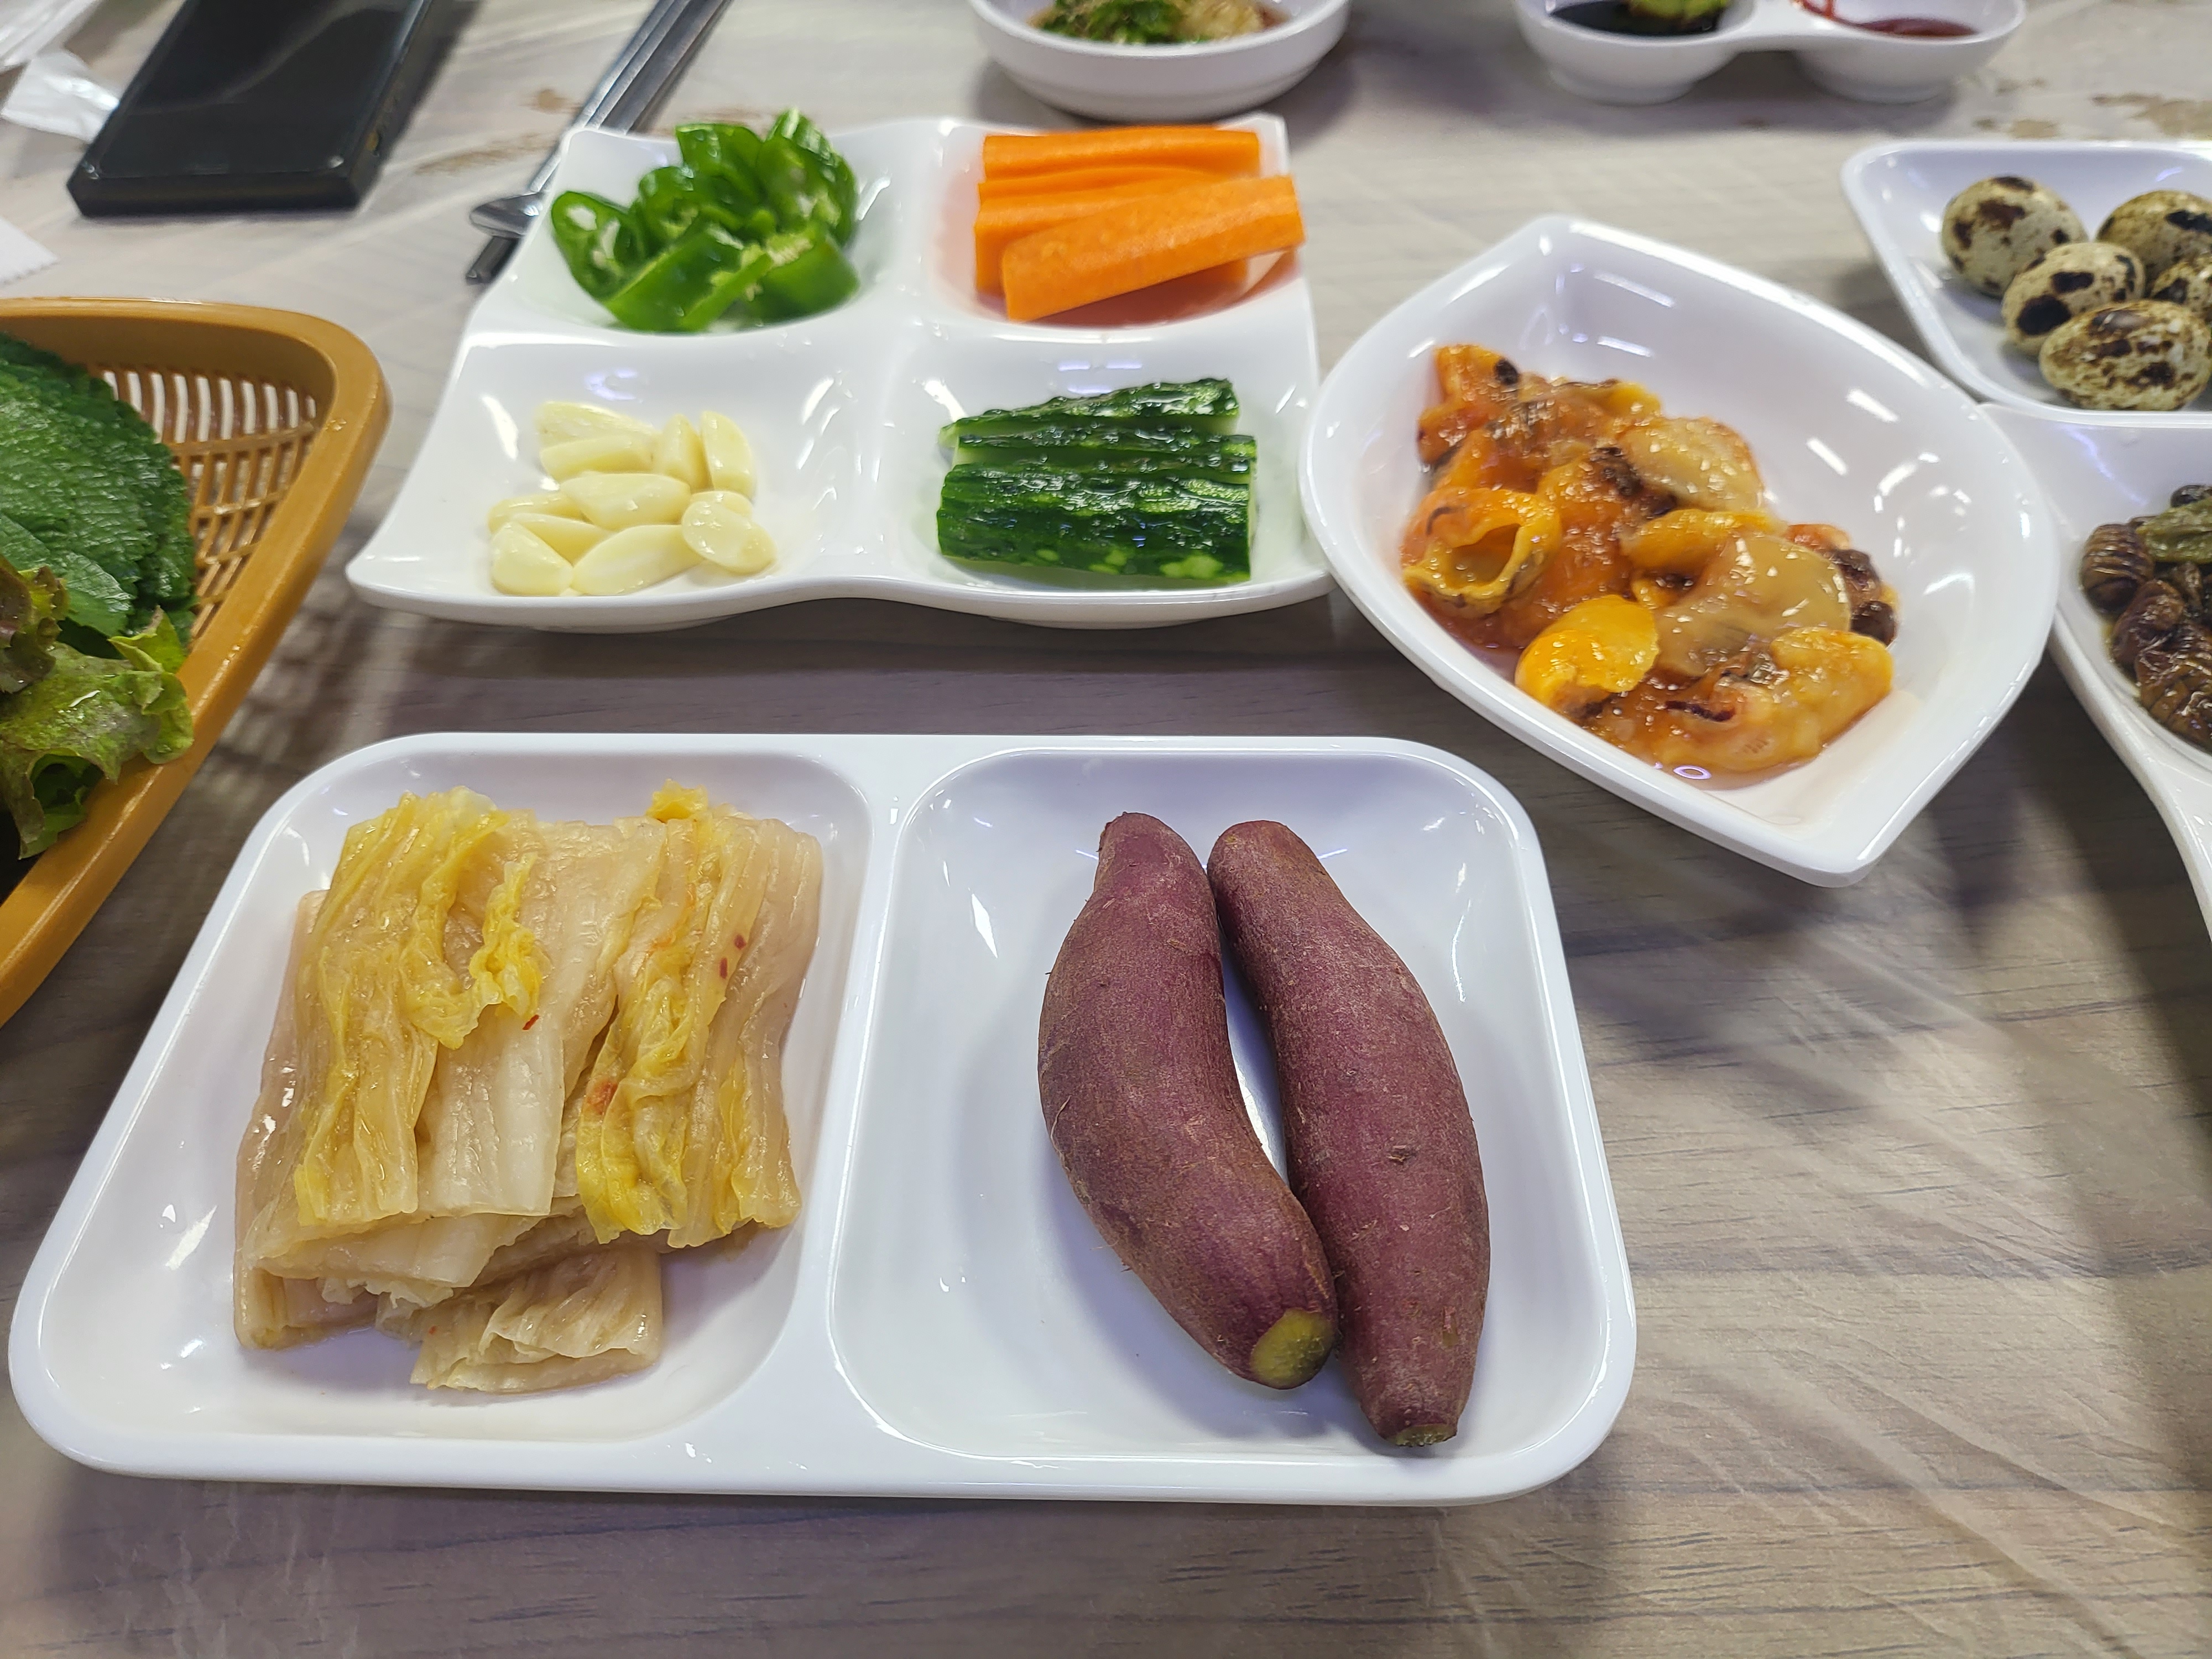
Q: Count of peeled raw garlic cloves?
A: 11